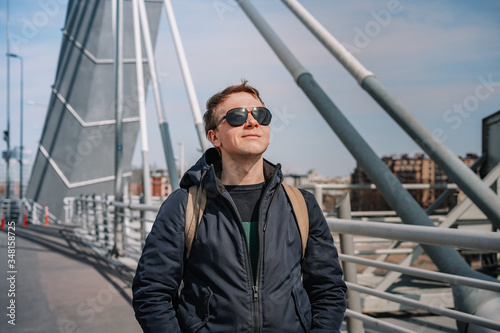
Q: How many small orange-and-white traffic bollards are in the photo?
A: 3